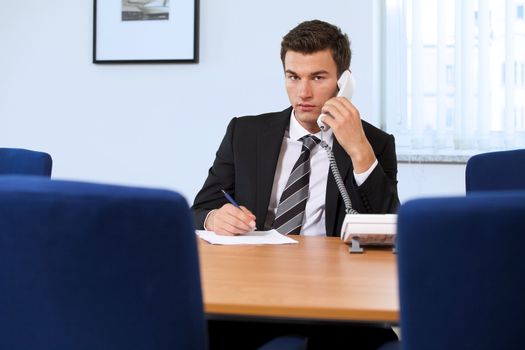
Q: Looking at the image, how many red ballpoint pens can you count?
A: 0